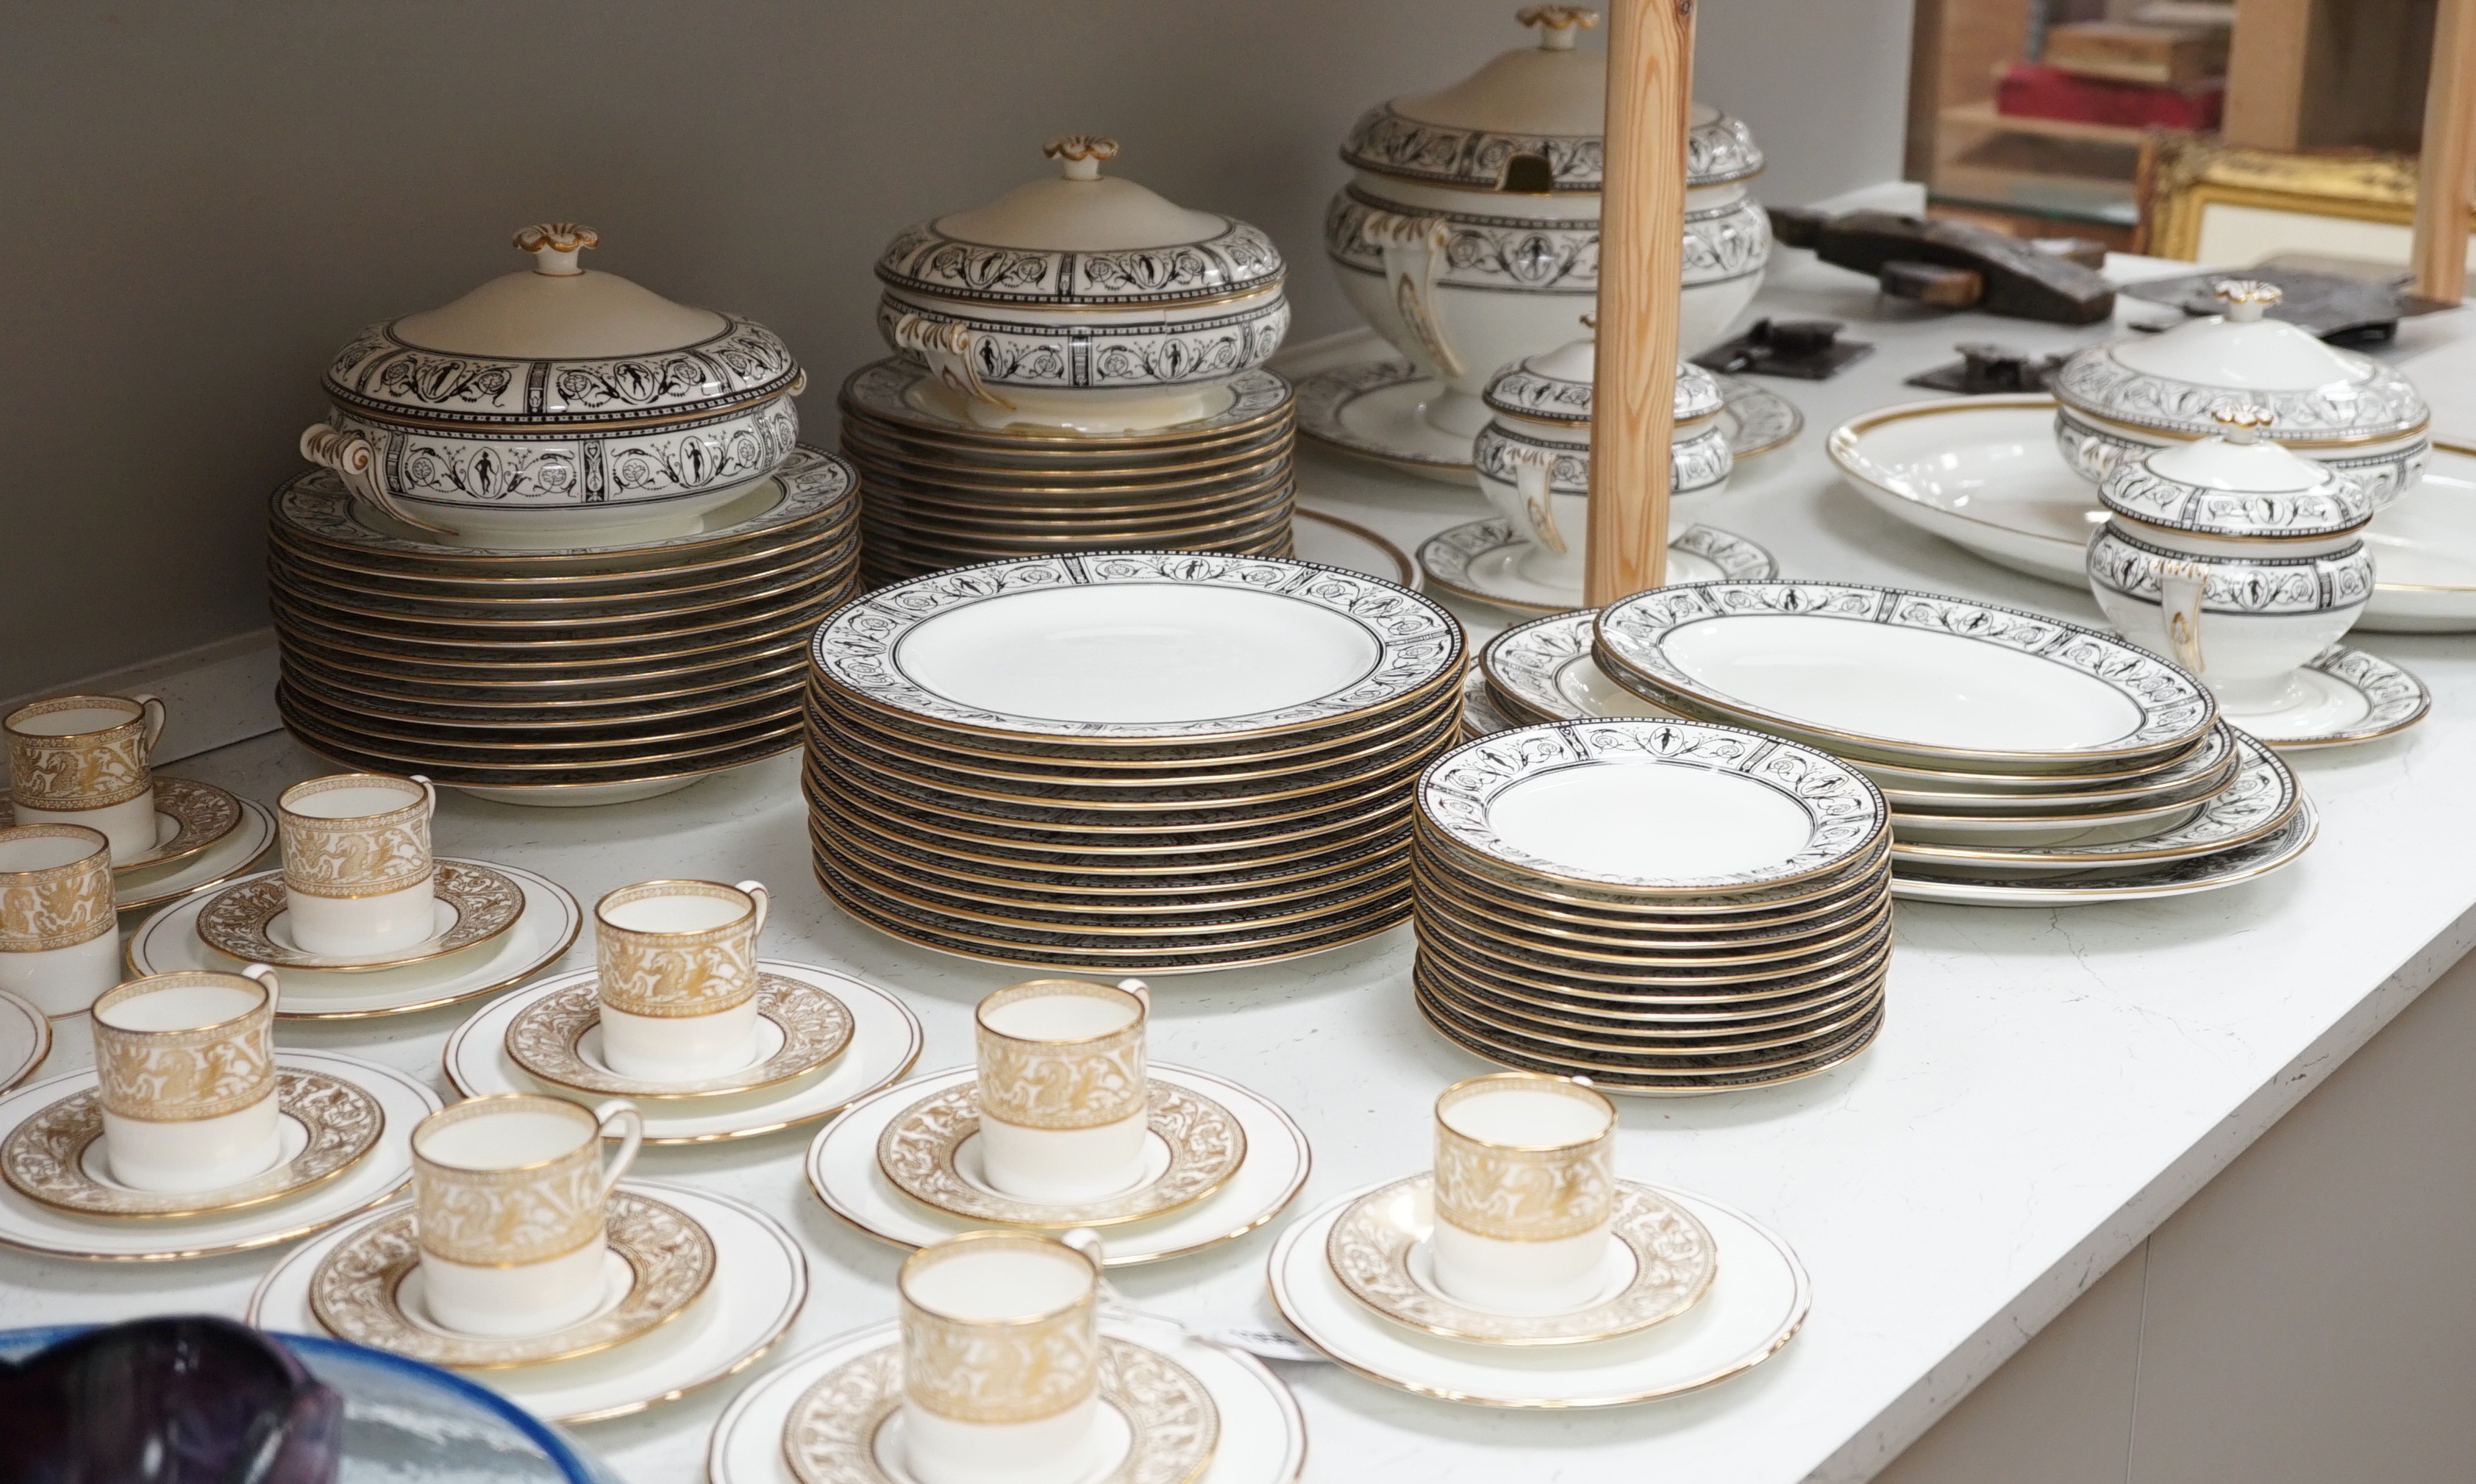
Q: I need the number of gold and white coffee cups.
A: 9